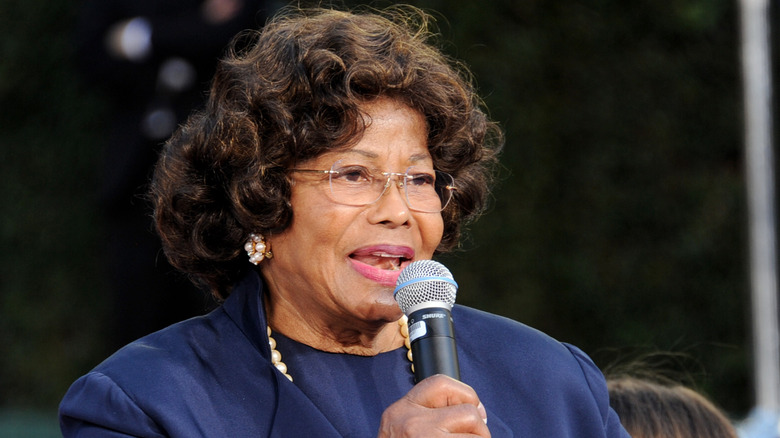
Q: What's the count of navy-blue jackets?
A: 1